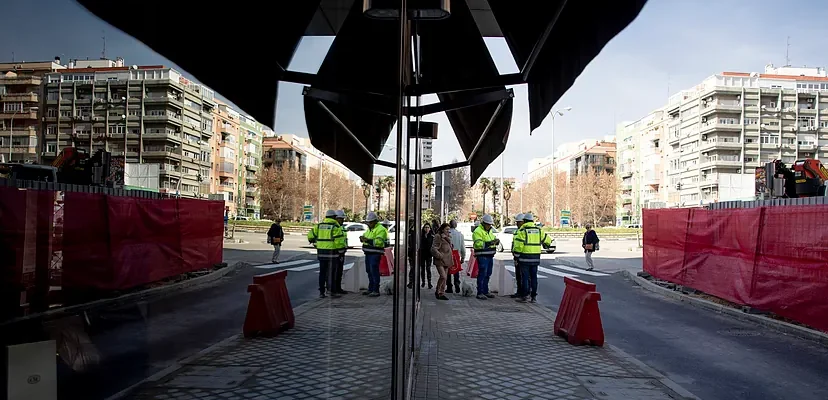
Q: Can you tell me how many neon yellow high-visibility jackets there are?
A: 6